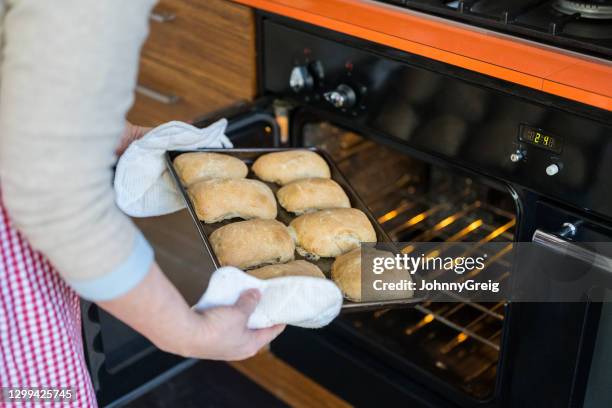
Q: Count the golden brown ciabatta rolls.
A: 8